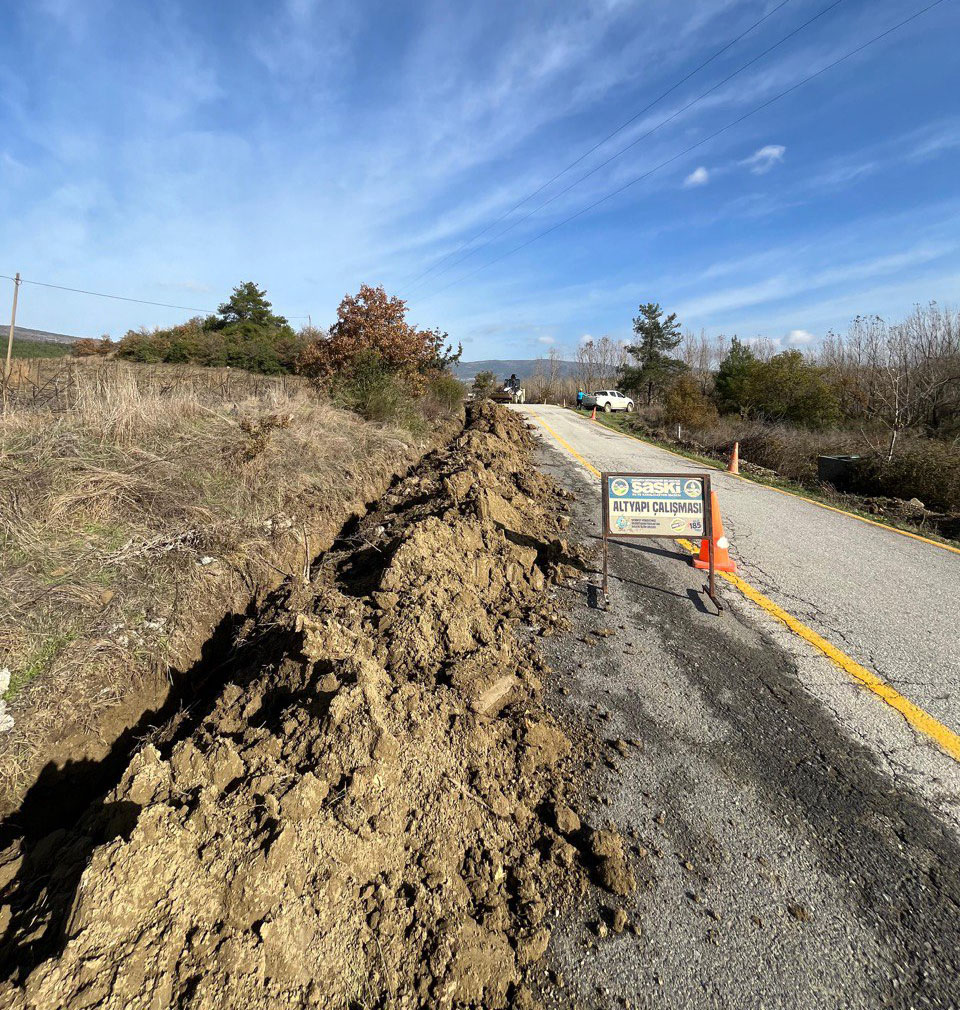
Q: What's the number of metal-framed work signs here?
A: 1